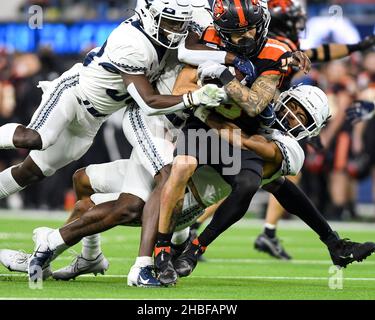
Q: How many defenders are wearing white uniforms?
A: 3